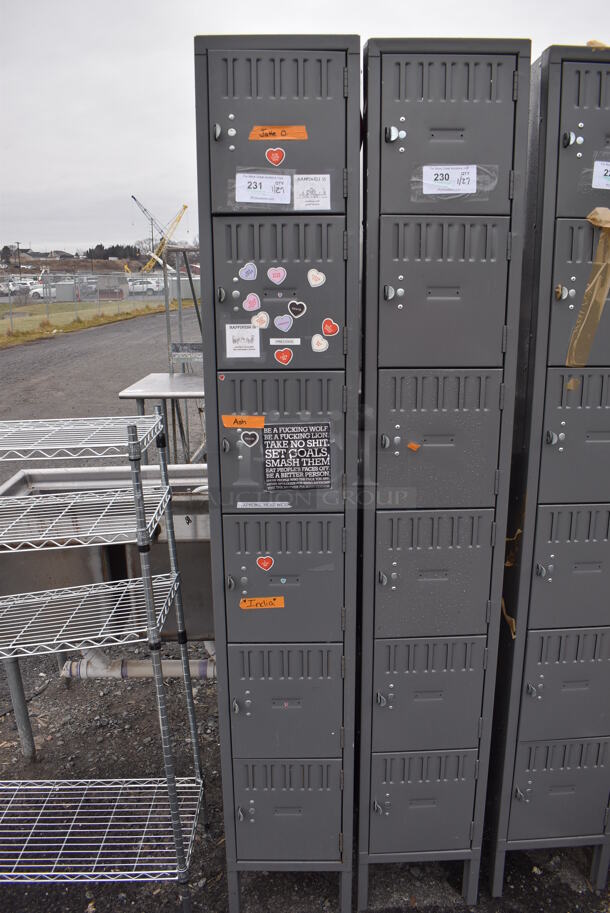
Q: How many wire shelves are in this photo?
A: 4